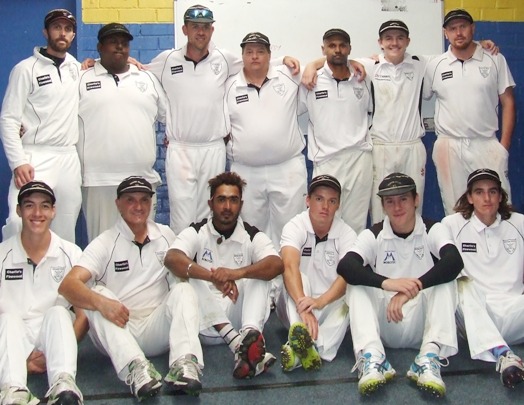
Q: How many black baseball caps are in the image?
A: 12